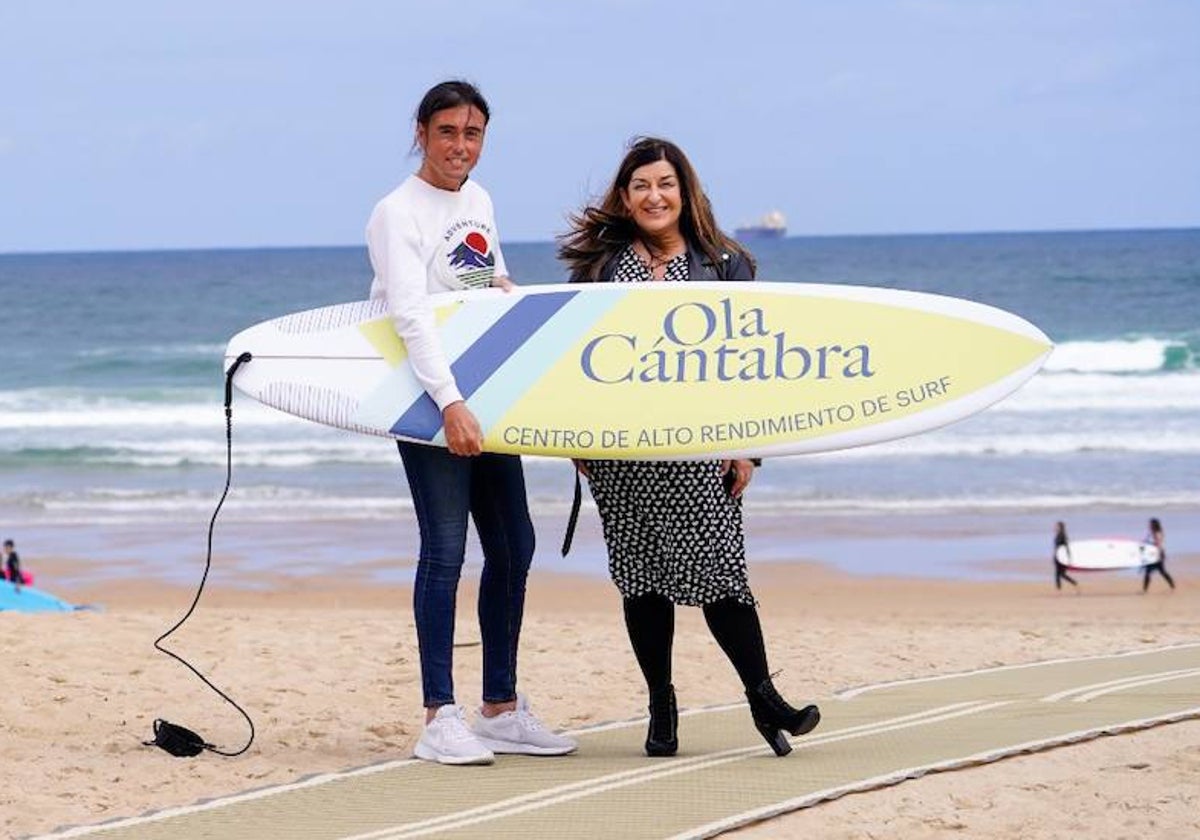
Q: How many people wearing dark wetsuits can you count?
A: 3